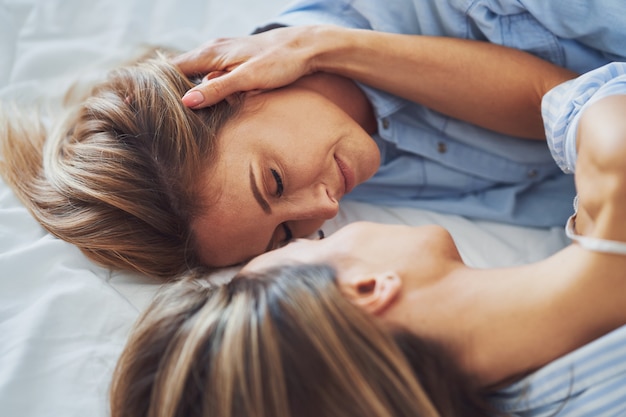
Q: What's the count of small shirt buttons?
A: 3